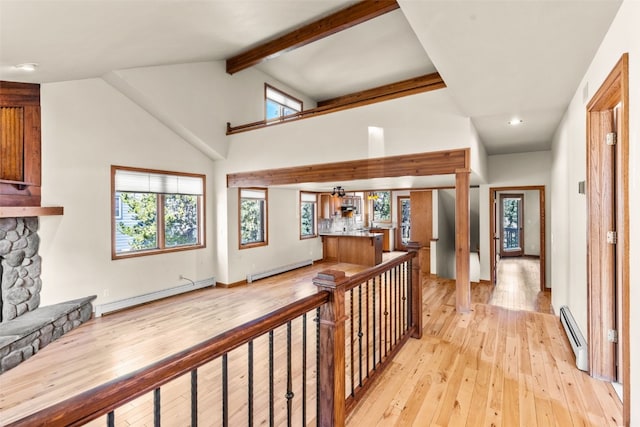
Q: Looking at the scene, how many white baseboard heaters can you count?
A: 3